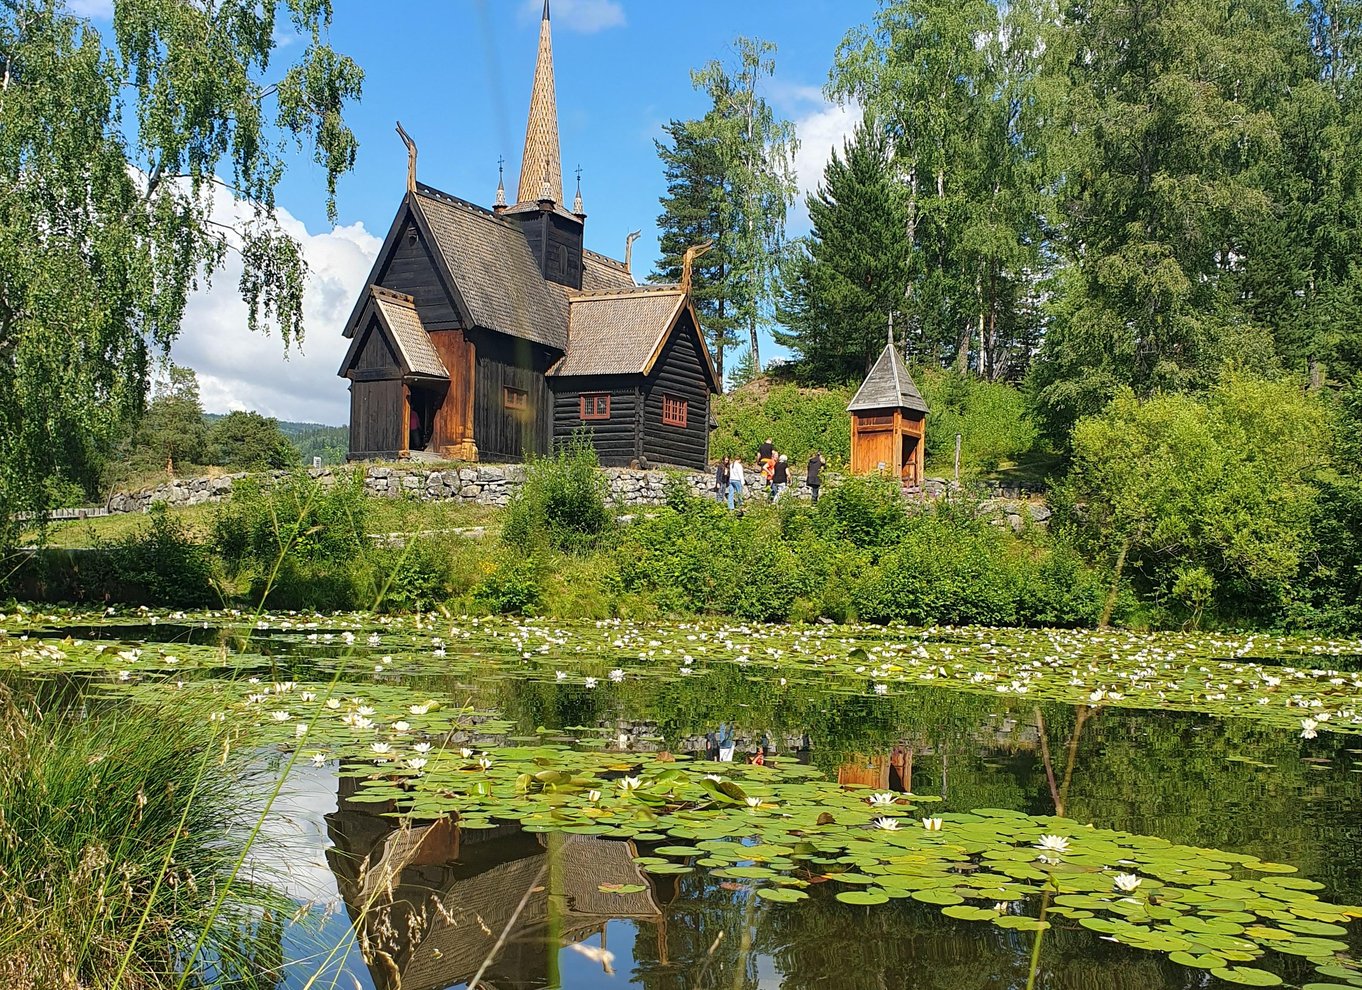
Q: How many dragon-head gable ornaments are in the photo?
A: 3